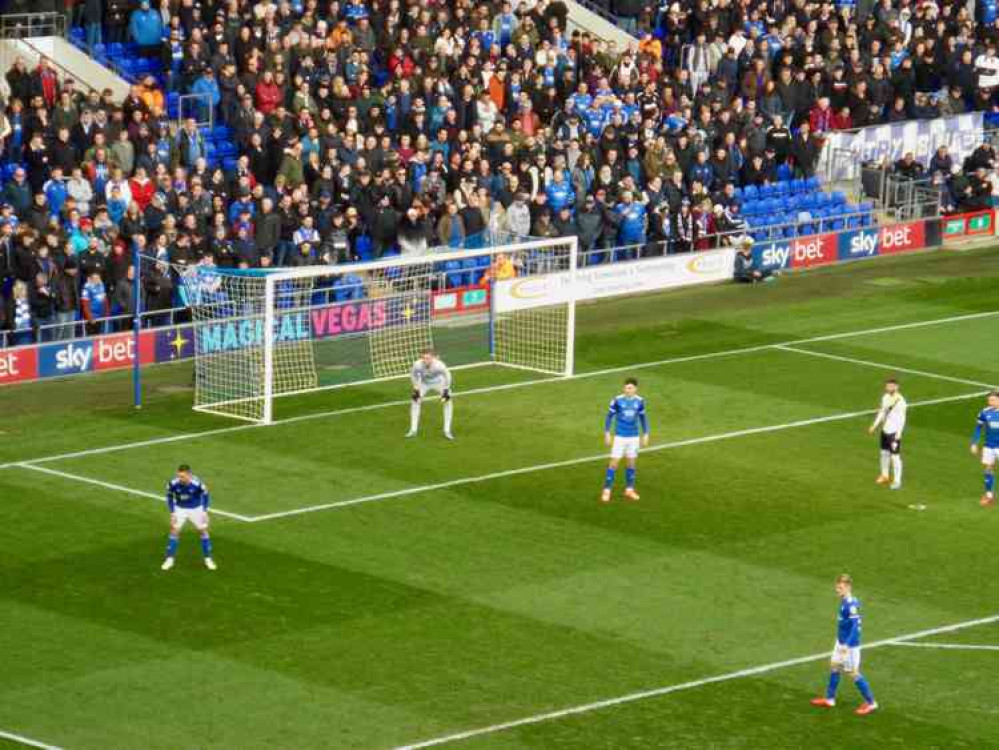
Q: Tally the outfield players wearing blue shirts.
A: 4